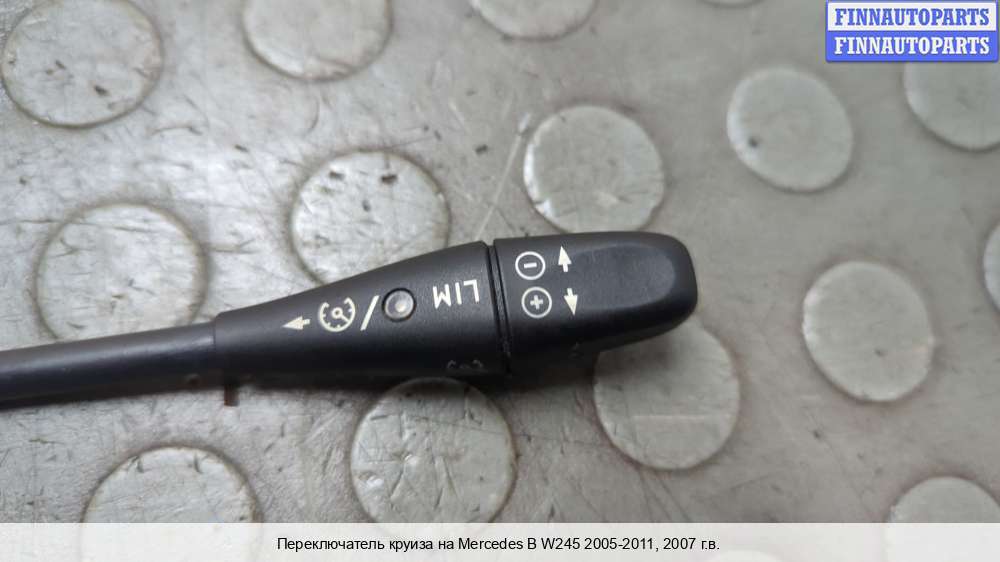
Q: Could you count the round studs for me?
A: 15